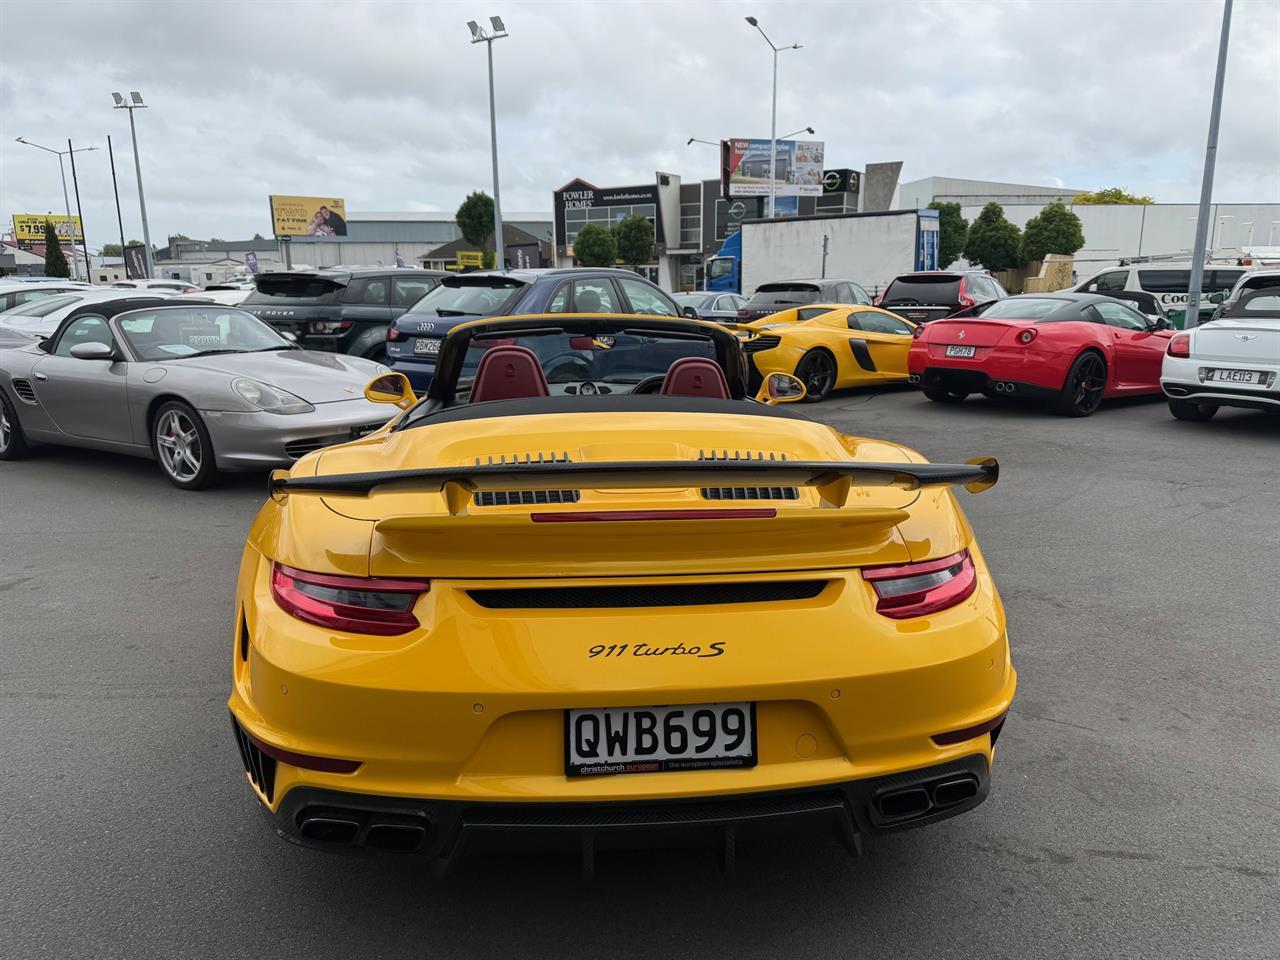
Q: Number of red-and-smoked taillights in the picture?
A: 2